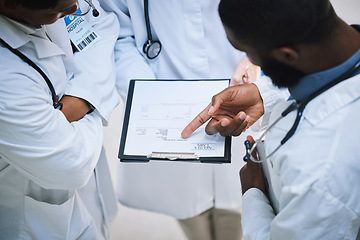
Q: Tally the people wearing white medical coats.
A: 3